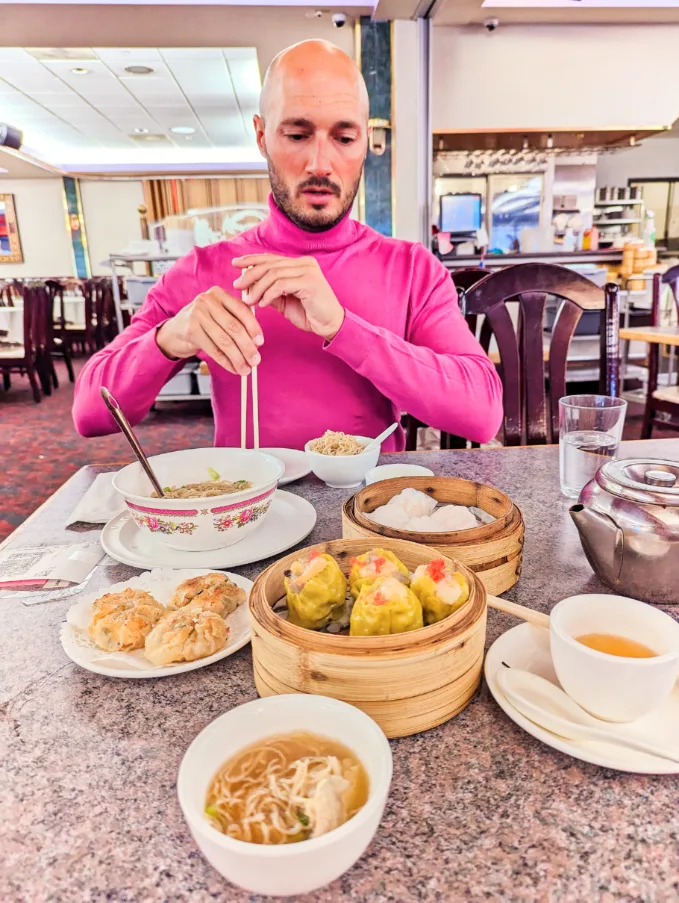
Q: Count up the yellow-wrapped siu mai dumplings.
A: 4